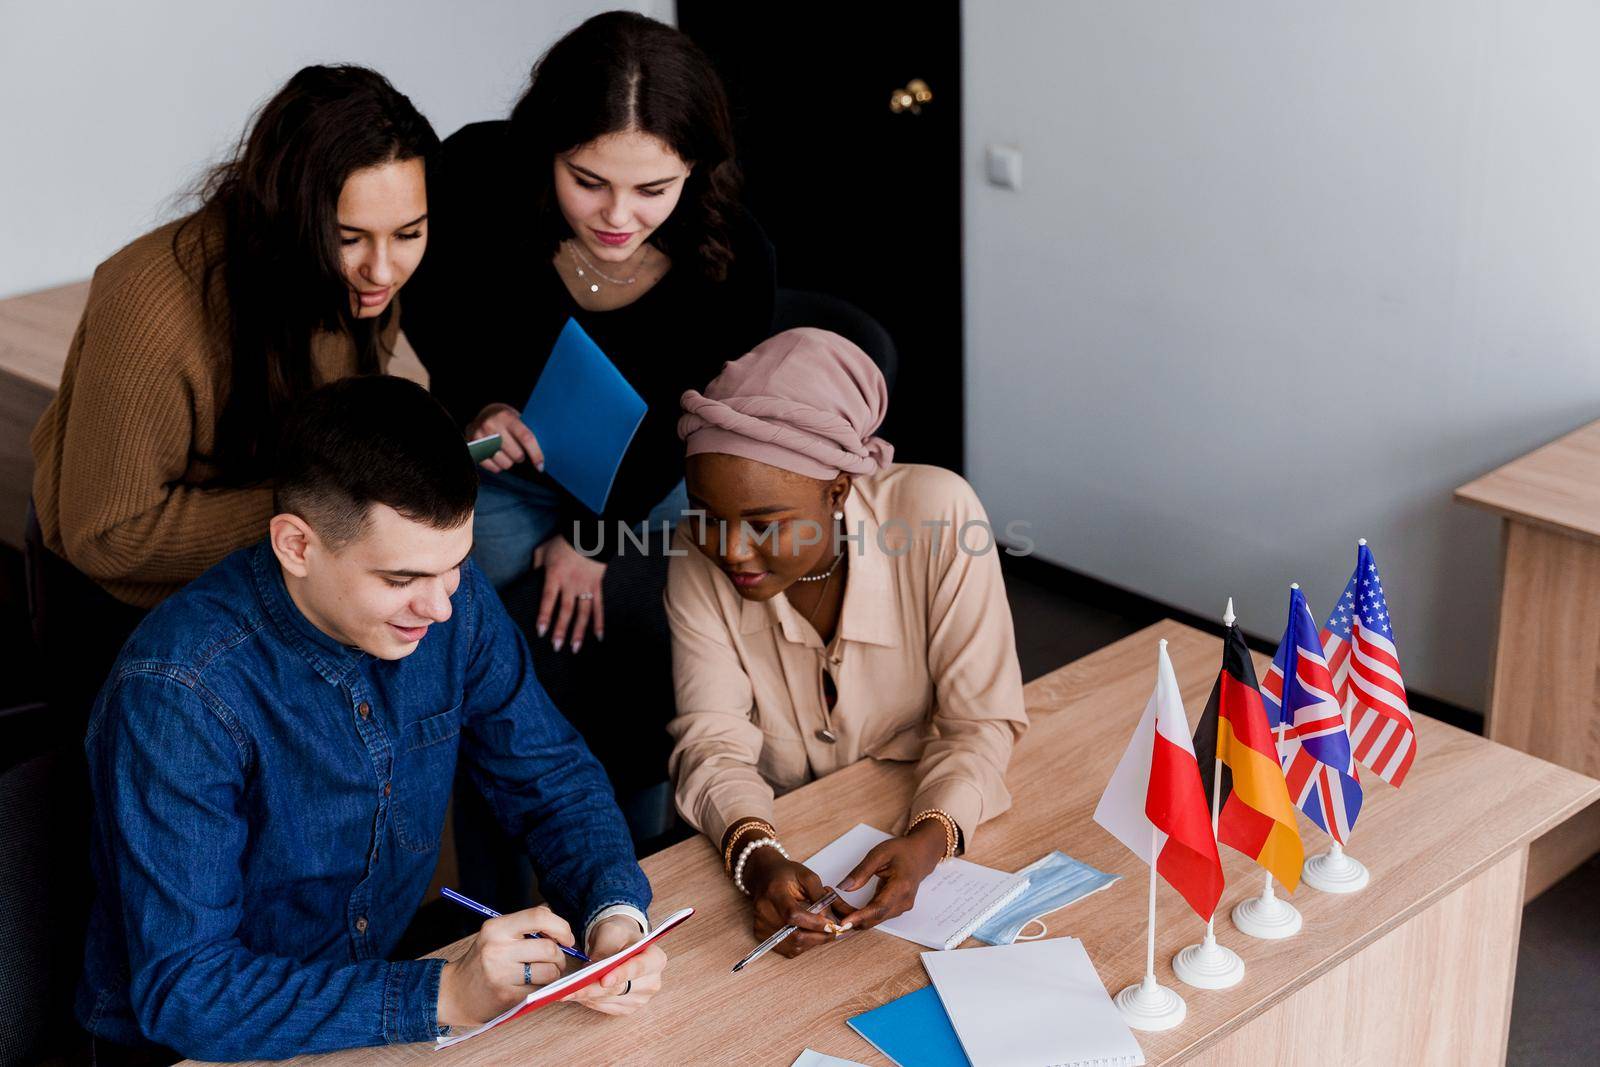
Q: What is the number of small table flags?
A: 4